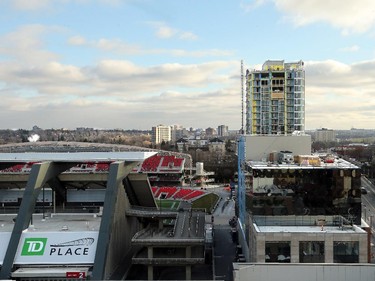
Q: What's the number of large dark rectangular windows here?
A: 3